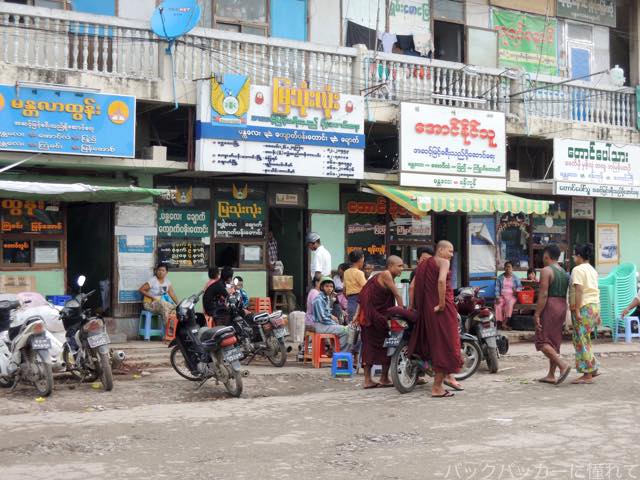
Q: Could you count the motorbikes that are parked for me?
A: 6